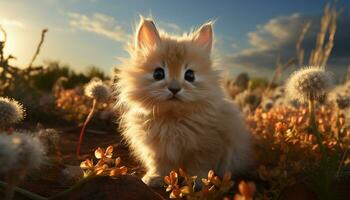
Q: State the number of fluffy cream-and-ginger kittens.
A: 1